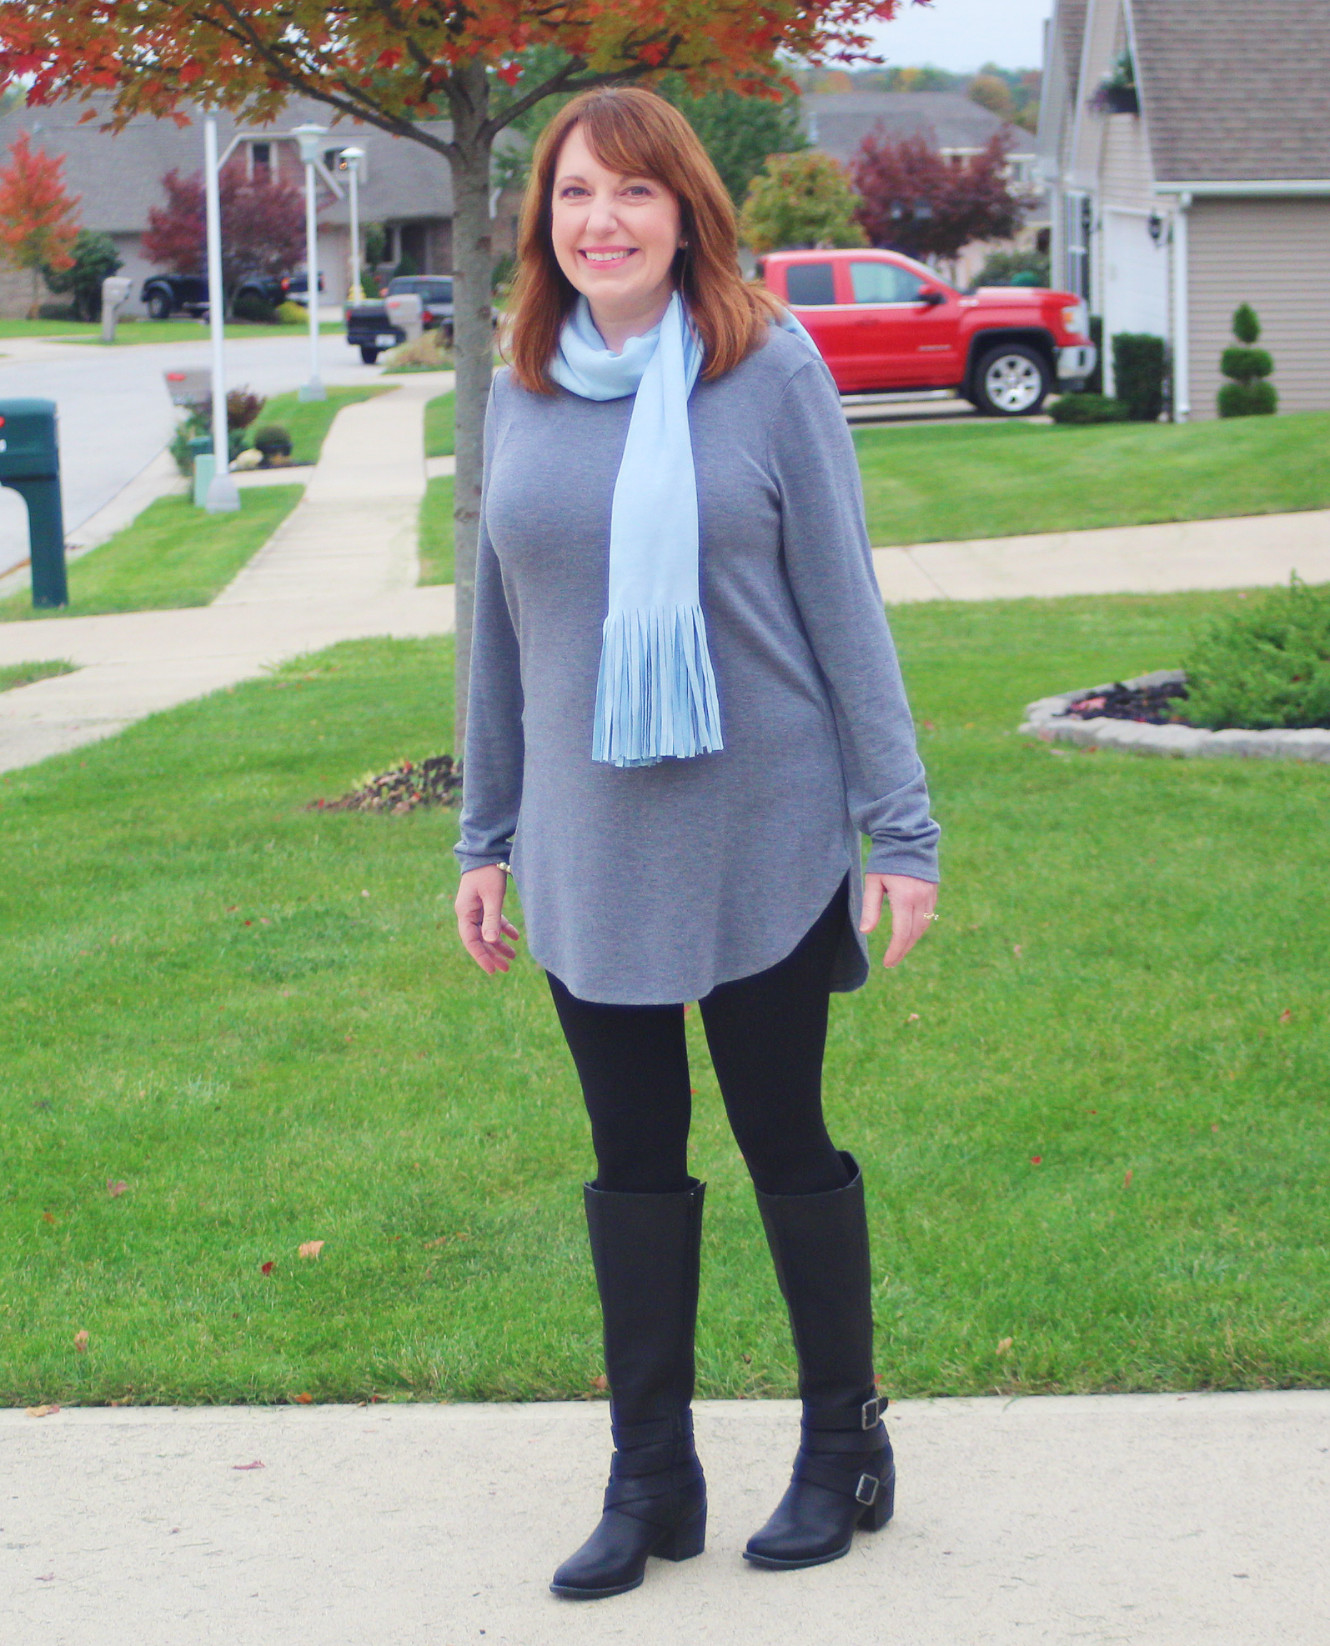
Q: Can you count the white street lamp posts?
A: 3